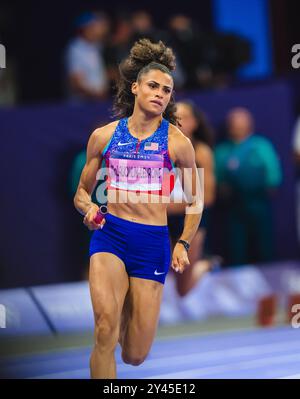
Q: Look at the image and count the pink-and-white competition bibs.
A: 1